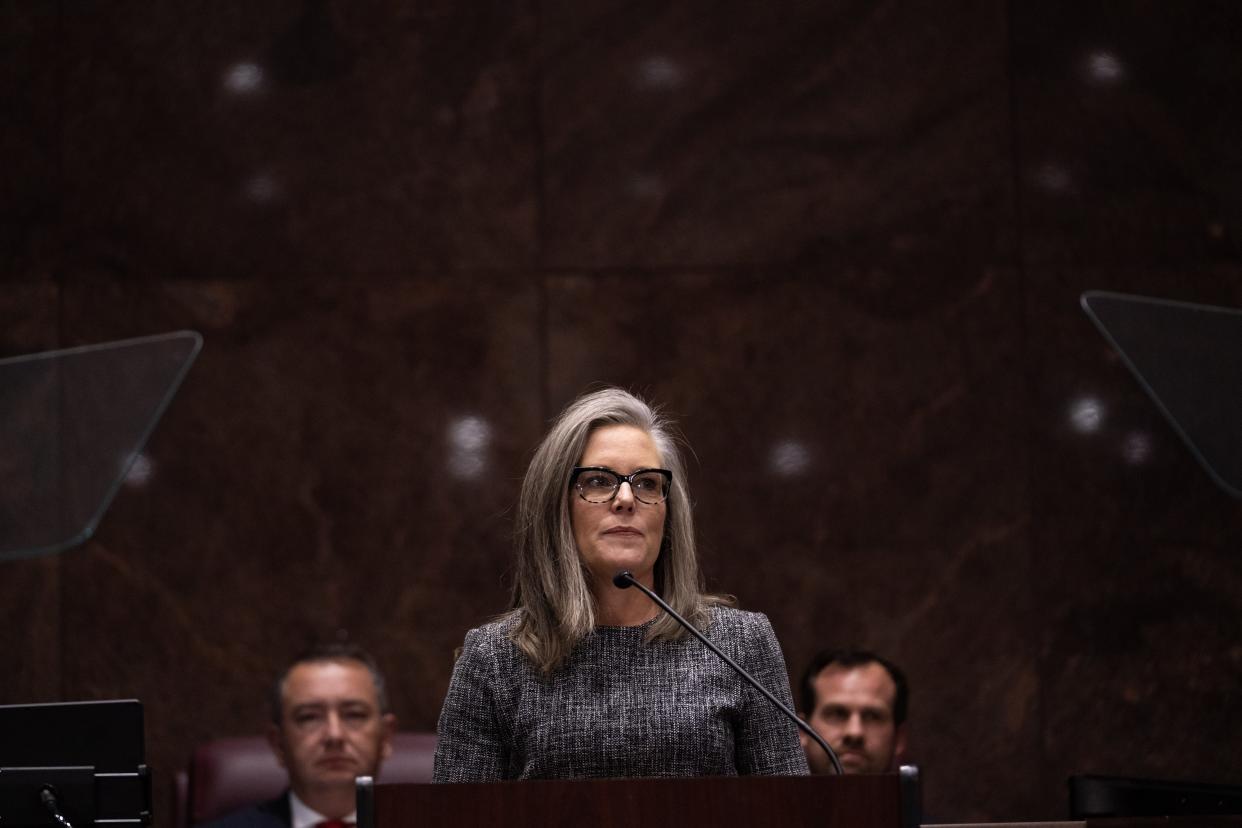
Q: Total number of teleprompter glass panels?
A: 2